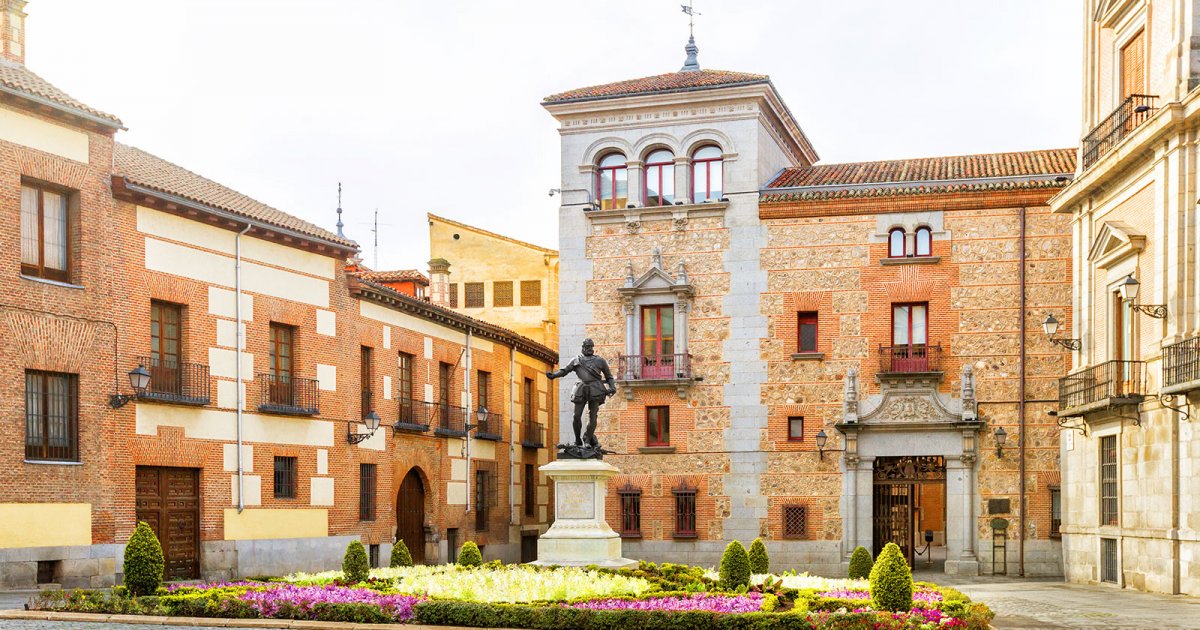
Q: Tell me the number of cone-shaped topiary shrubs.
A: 8